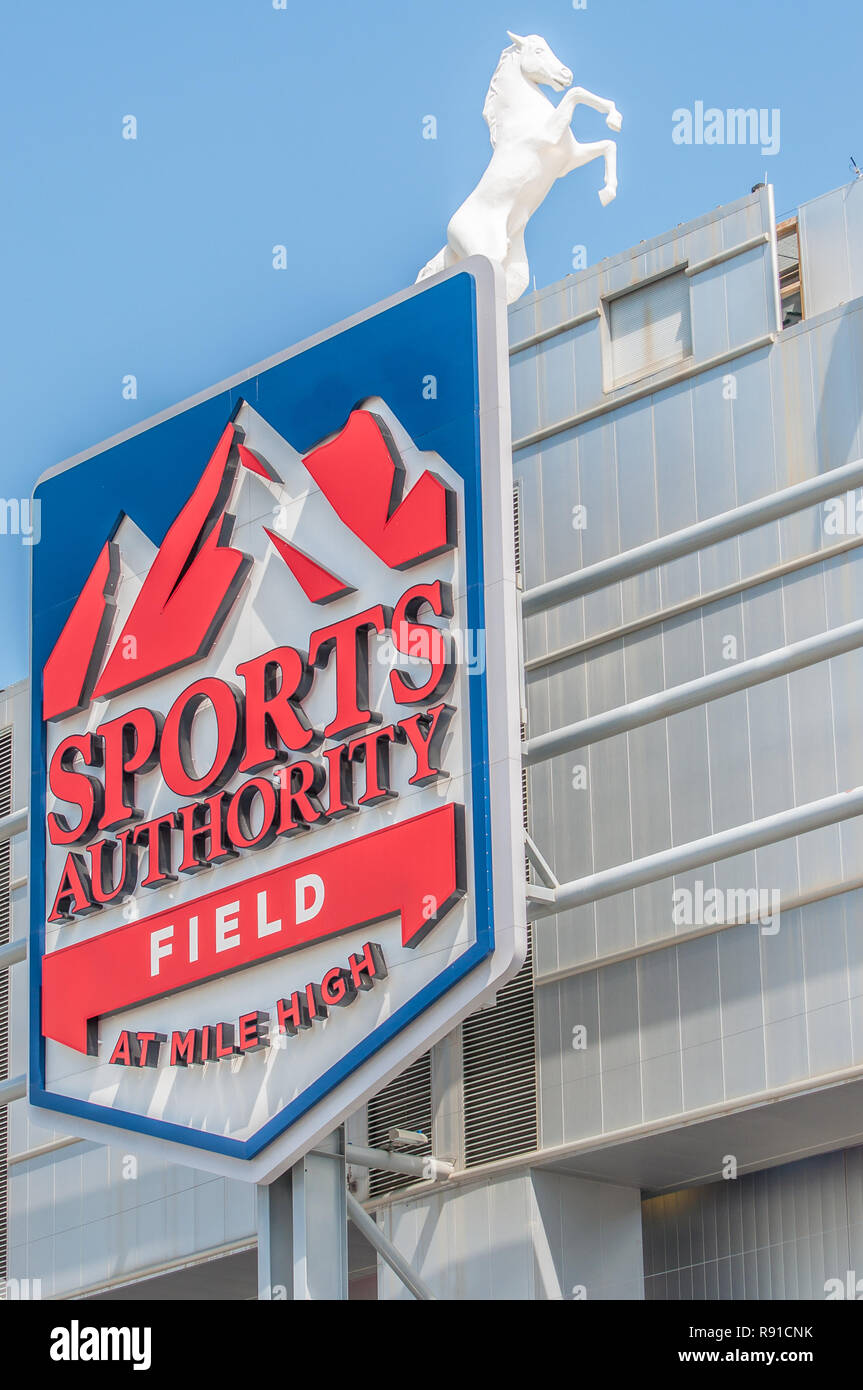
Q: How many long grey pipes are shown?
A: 3